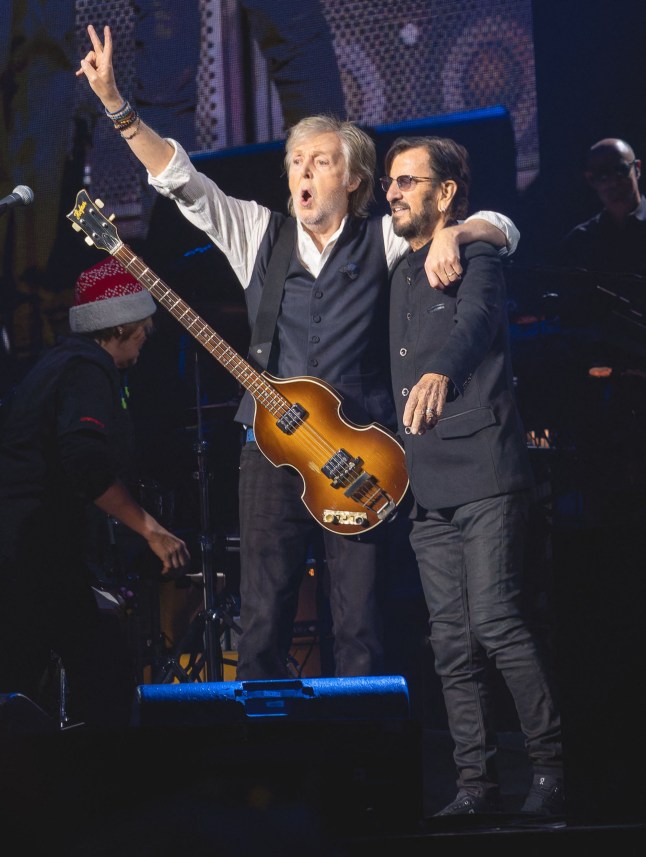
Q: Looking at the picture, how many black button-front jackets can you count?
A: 1